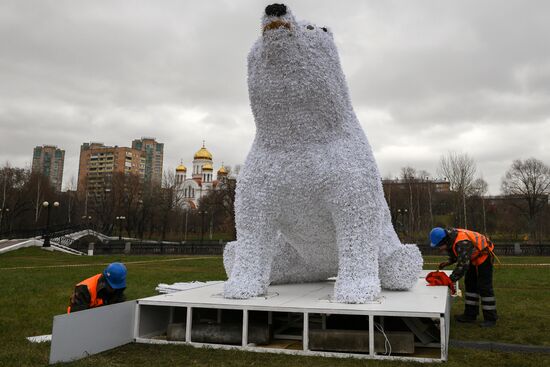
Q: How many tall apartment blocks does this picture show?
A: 3